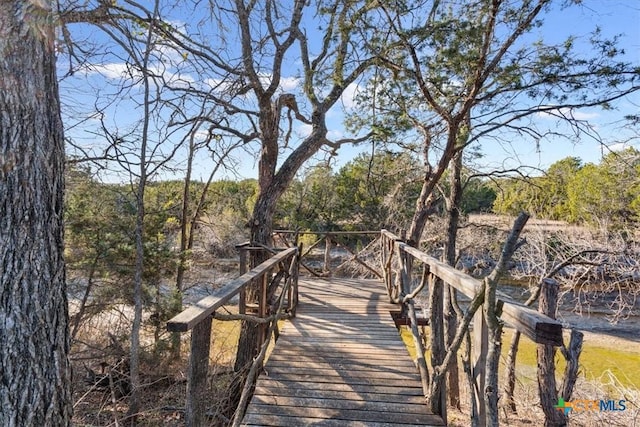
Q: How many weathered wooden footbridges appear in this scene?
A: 1